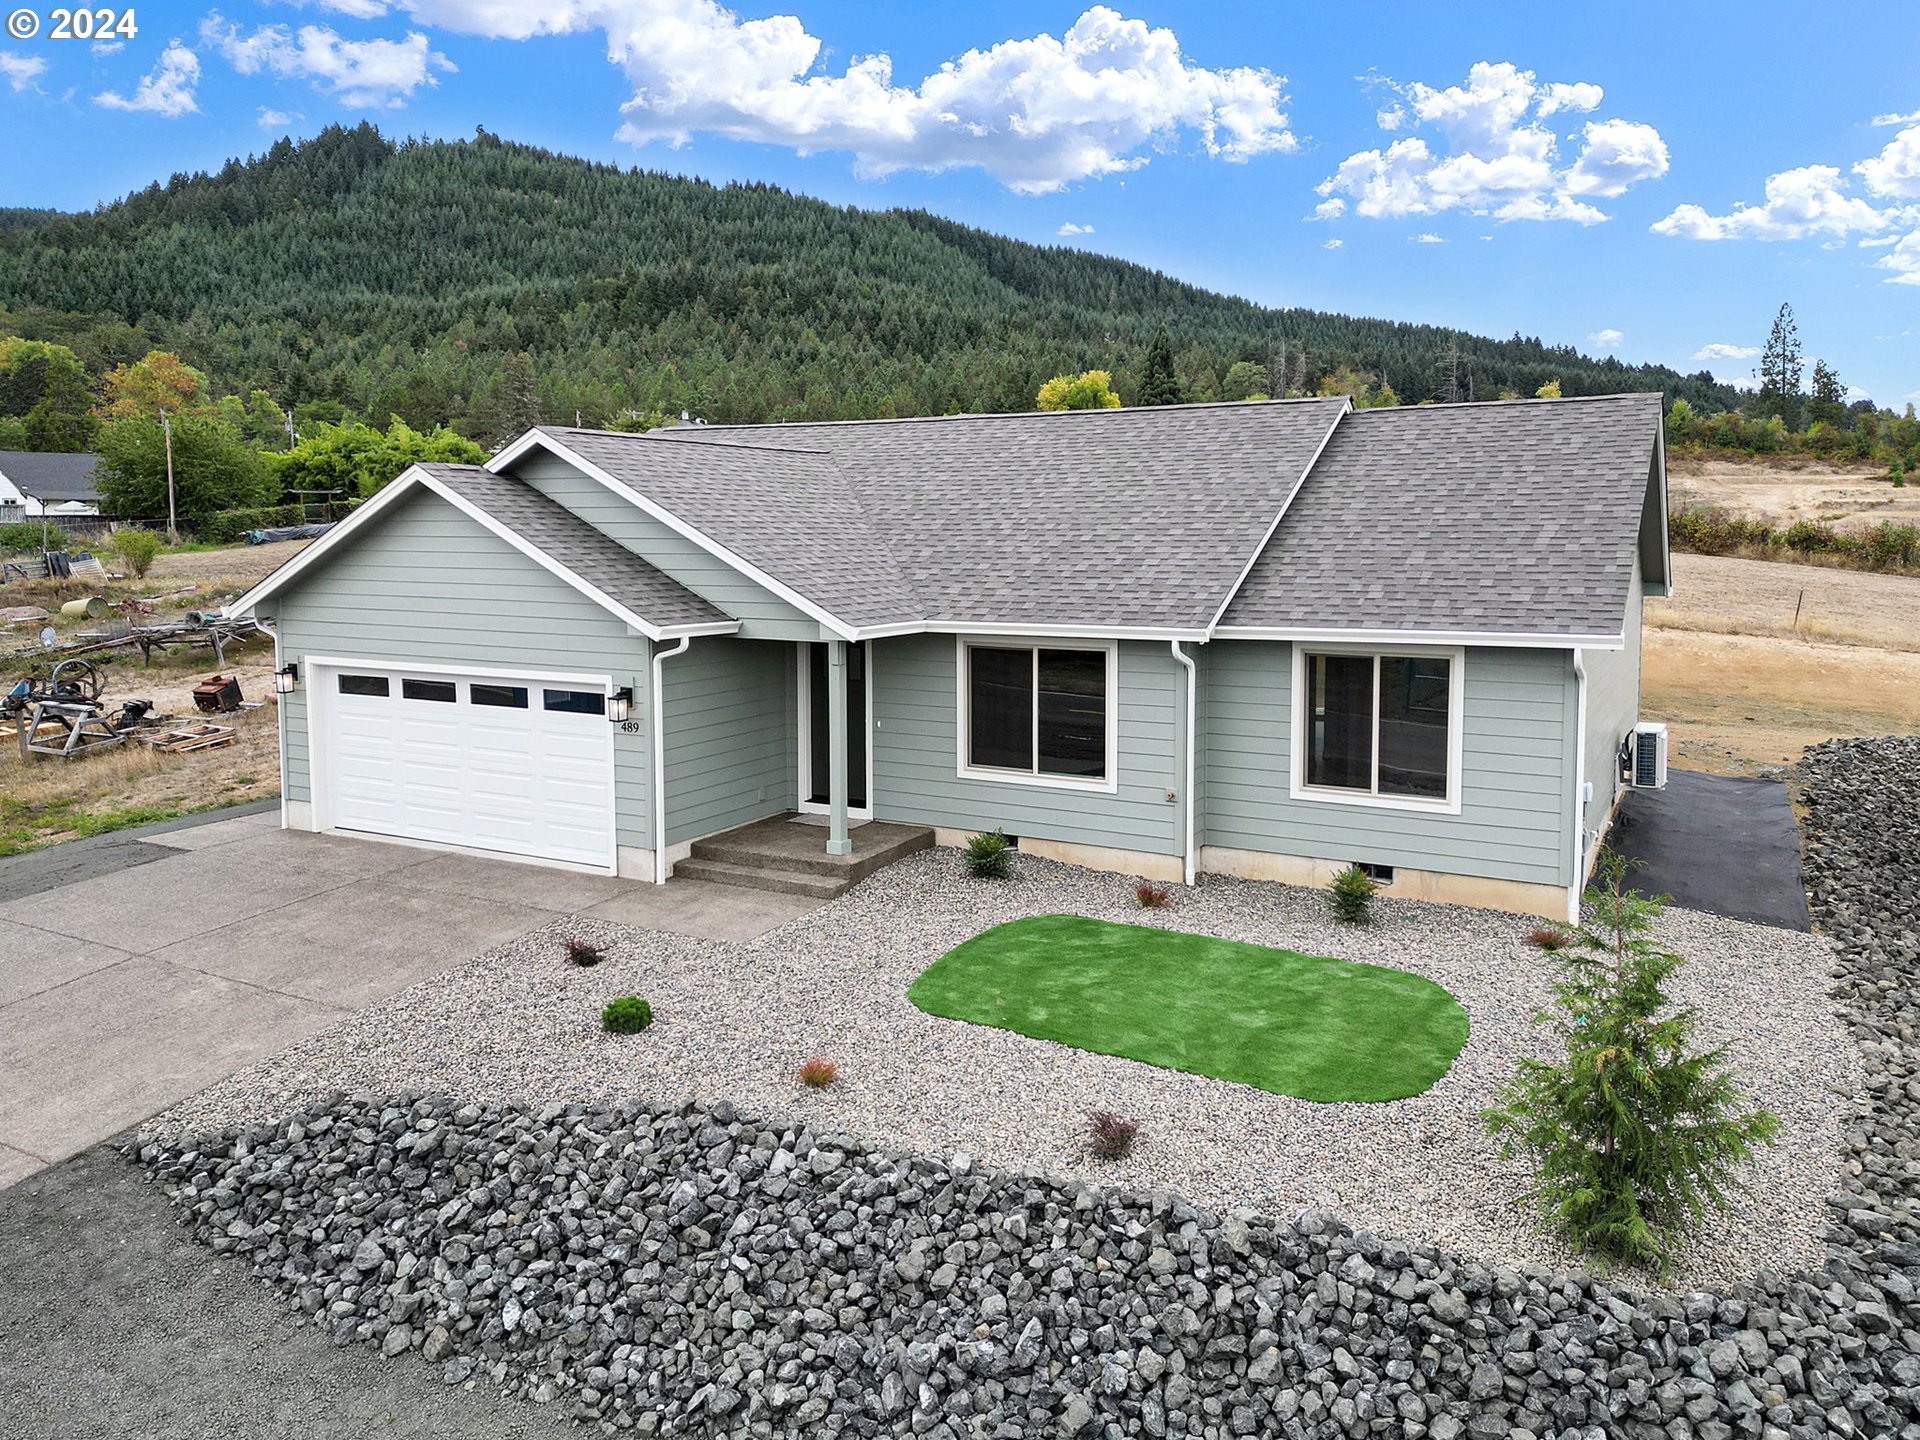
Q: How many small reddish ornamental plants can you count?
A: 5